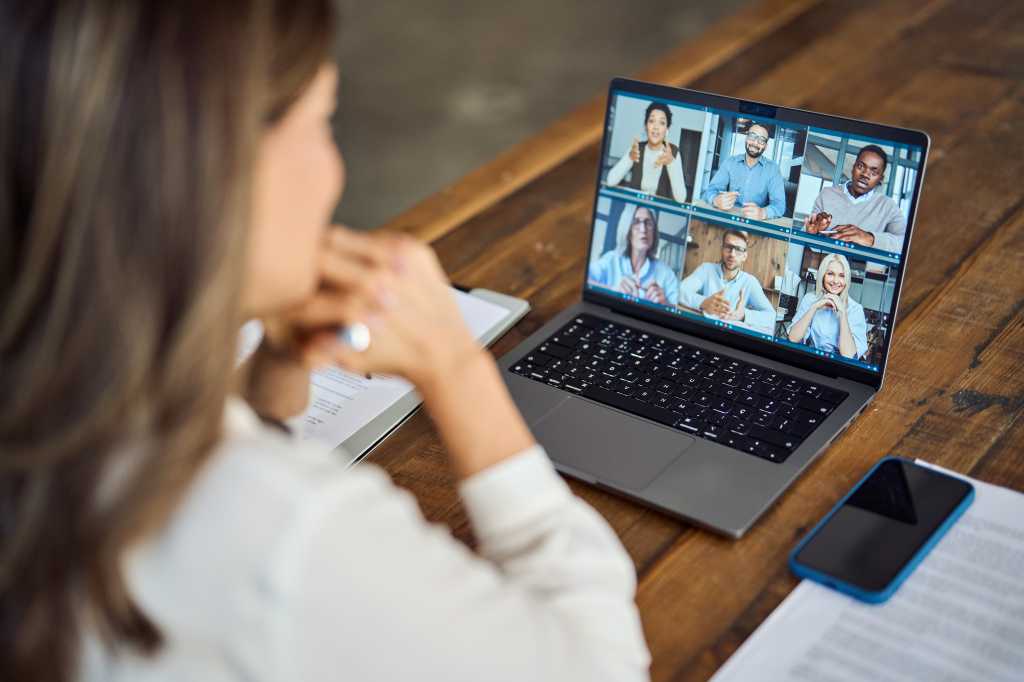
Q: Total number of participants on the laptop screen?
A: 6